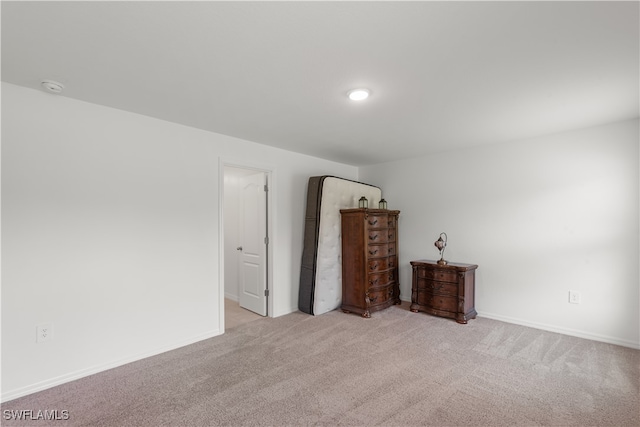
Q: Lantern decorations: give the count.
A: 2